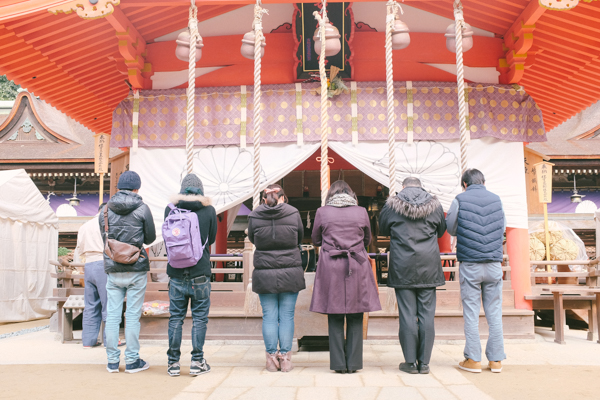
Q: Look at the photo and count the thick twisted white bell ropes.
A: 5